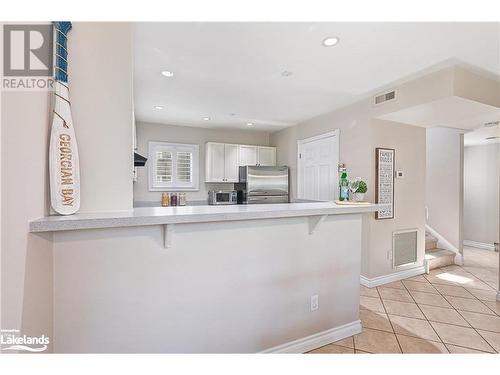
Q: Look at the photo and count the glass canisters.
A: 3